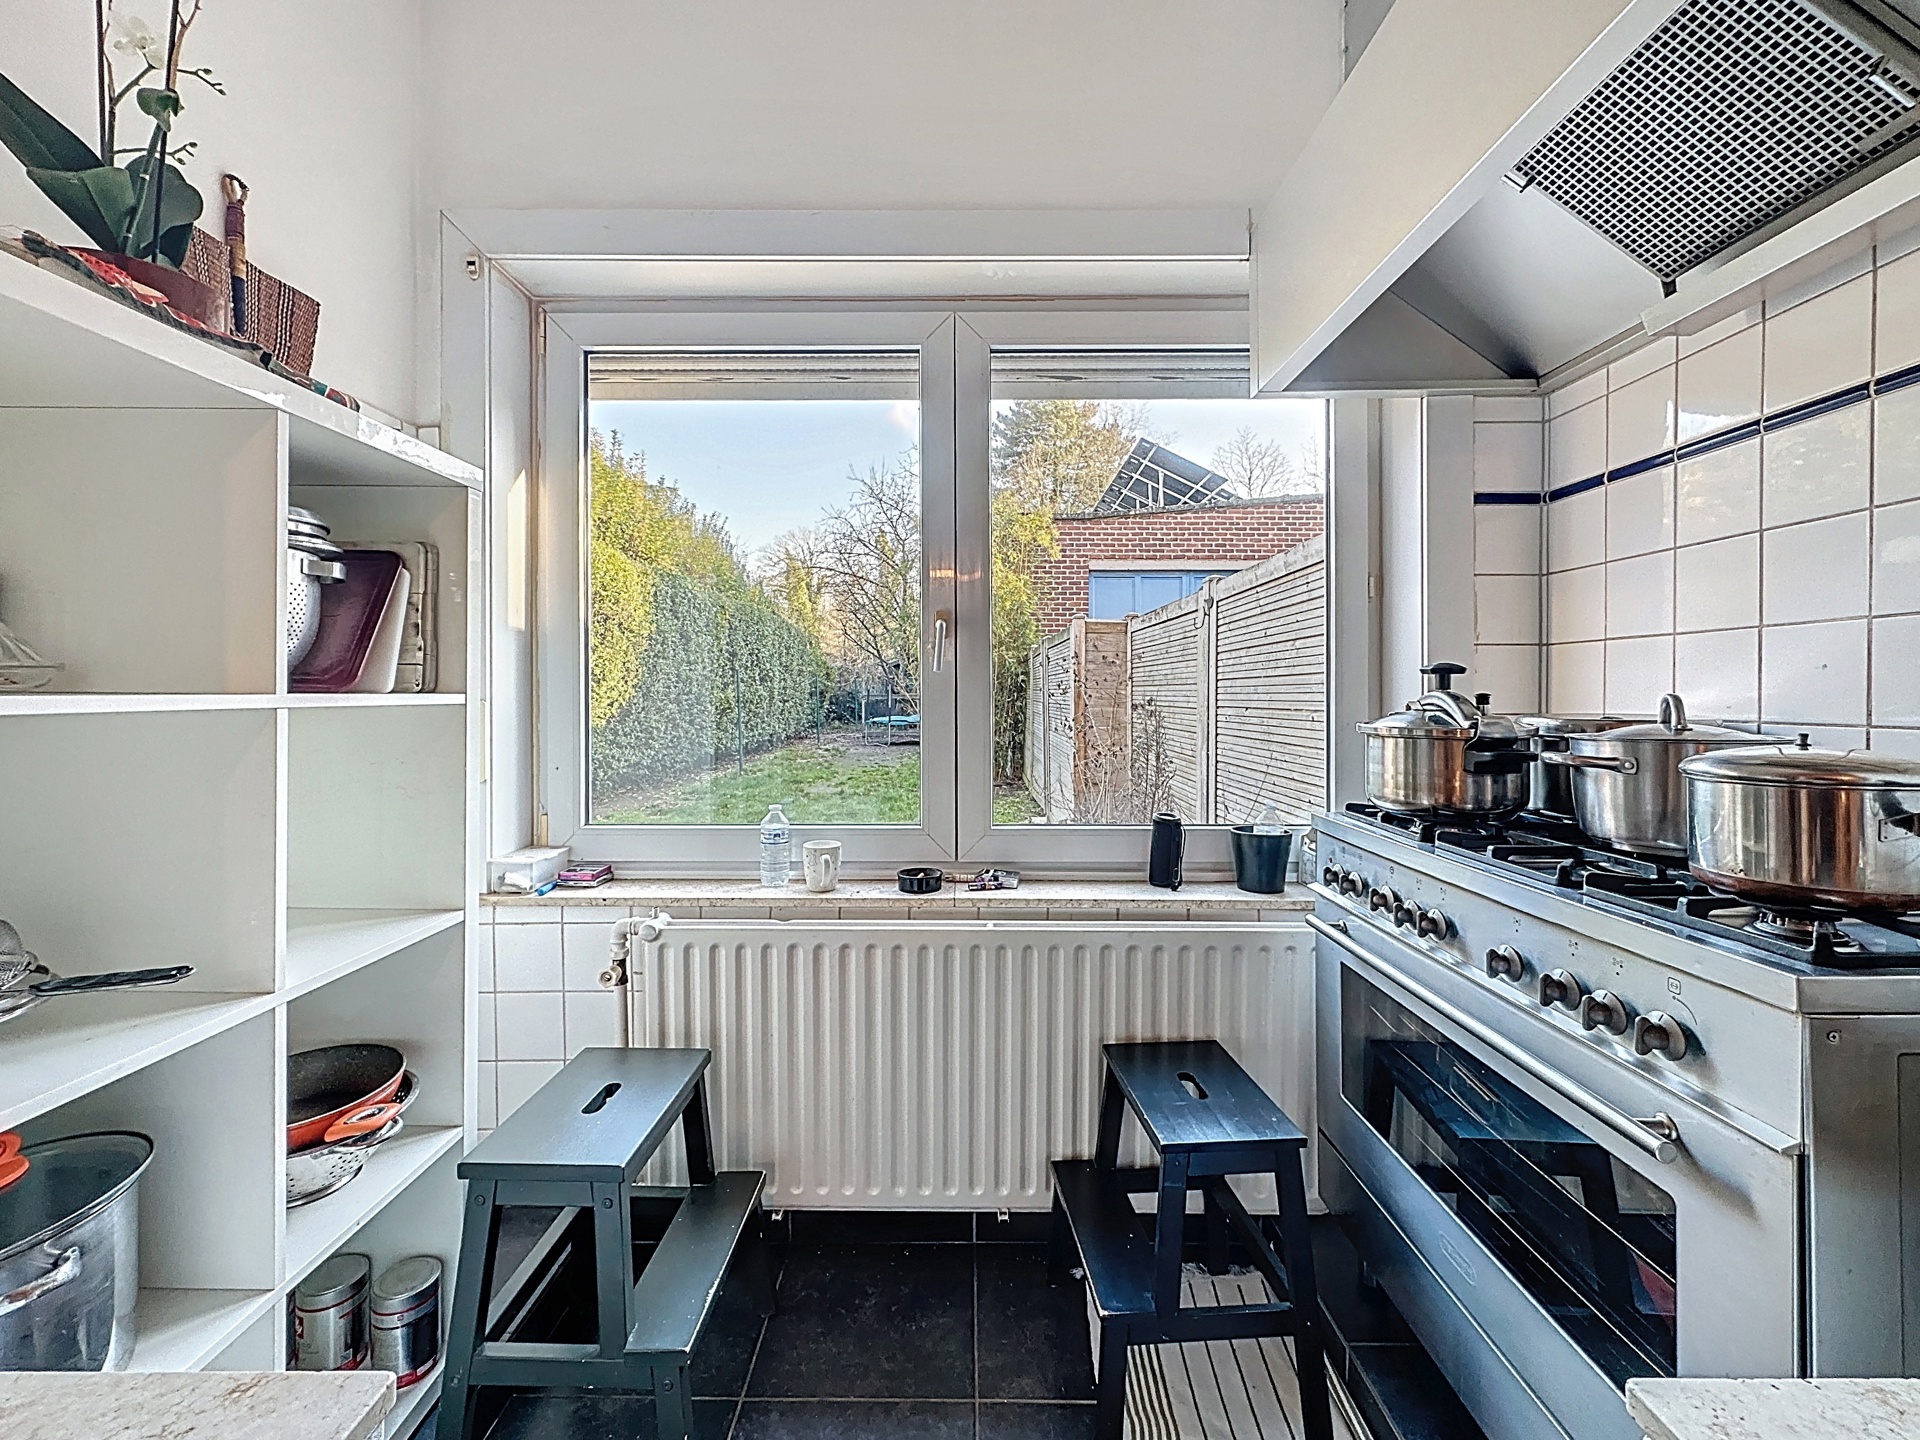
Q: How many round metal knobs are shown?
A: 9